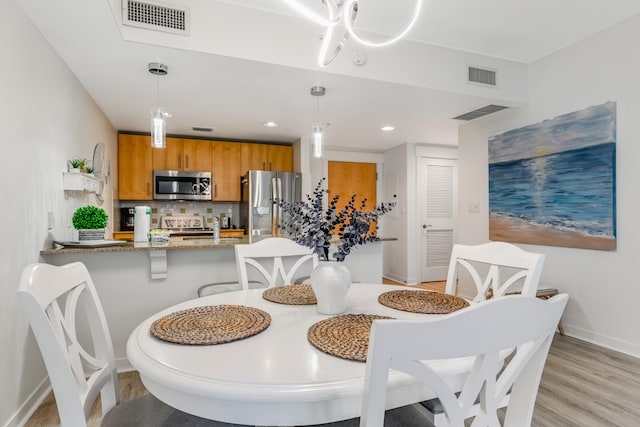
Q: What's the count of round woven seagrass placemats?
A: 4